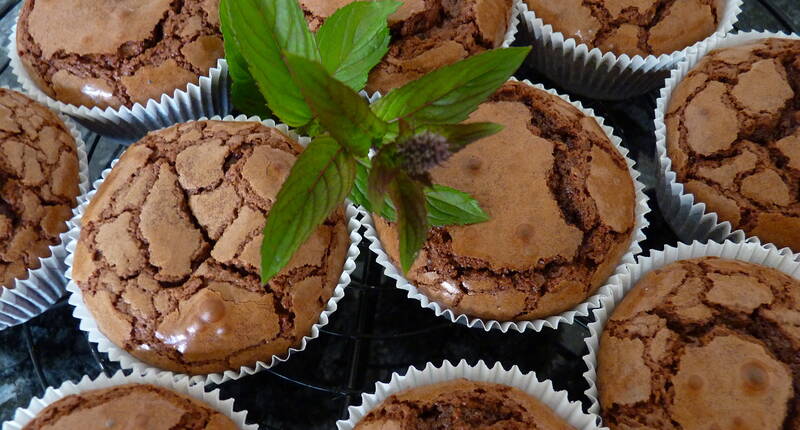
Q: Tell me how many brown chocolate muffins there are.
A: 10